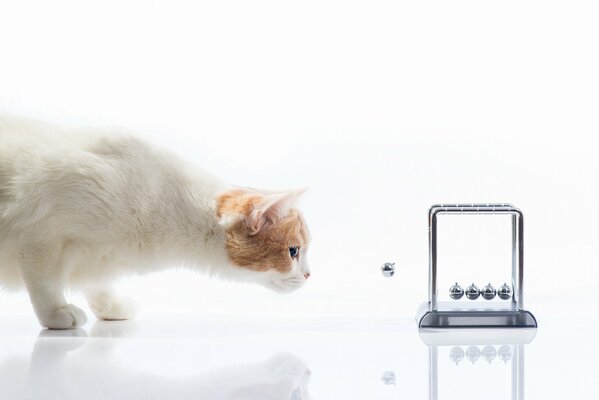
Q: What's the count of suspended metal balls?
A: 5